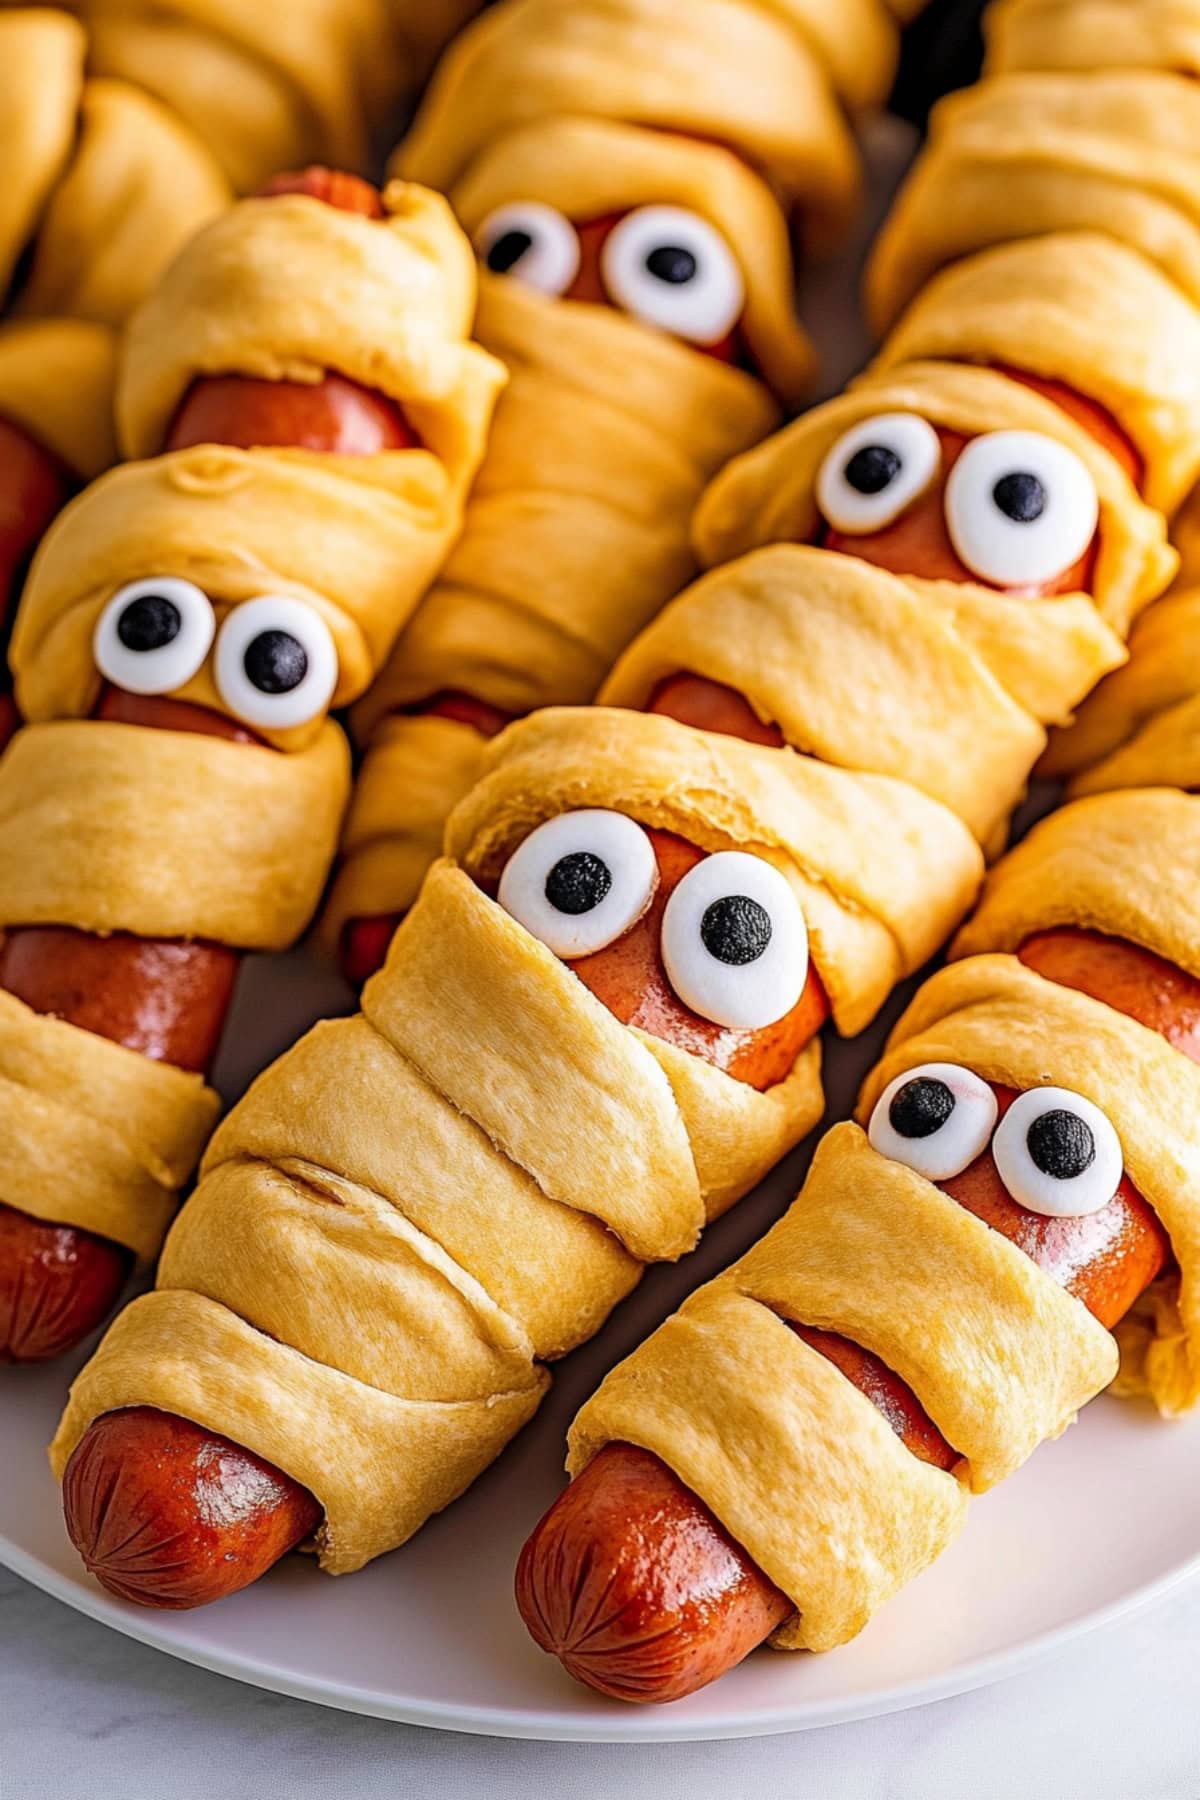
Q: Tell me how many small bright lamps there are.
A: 0